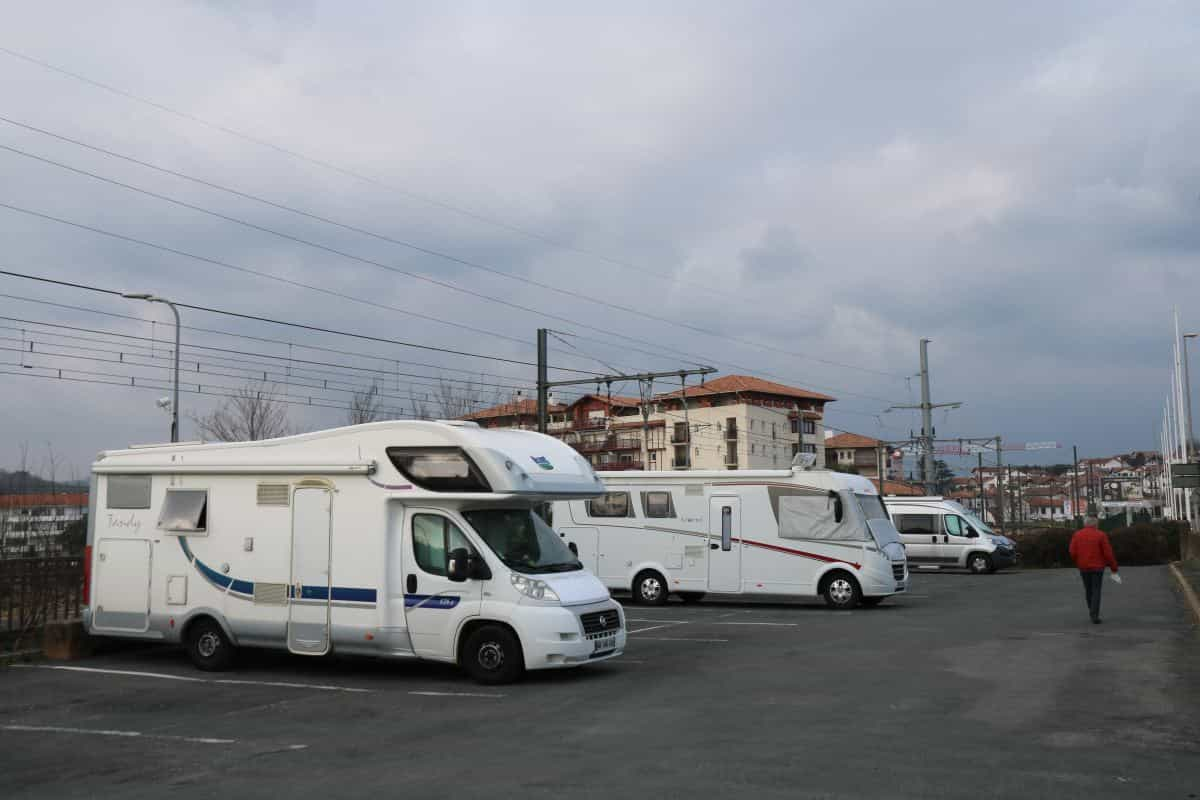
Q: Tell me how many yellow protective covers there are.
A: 0